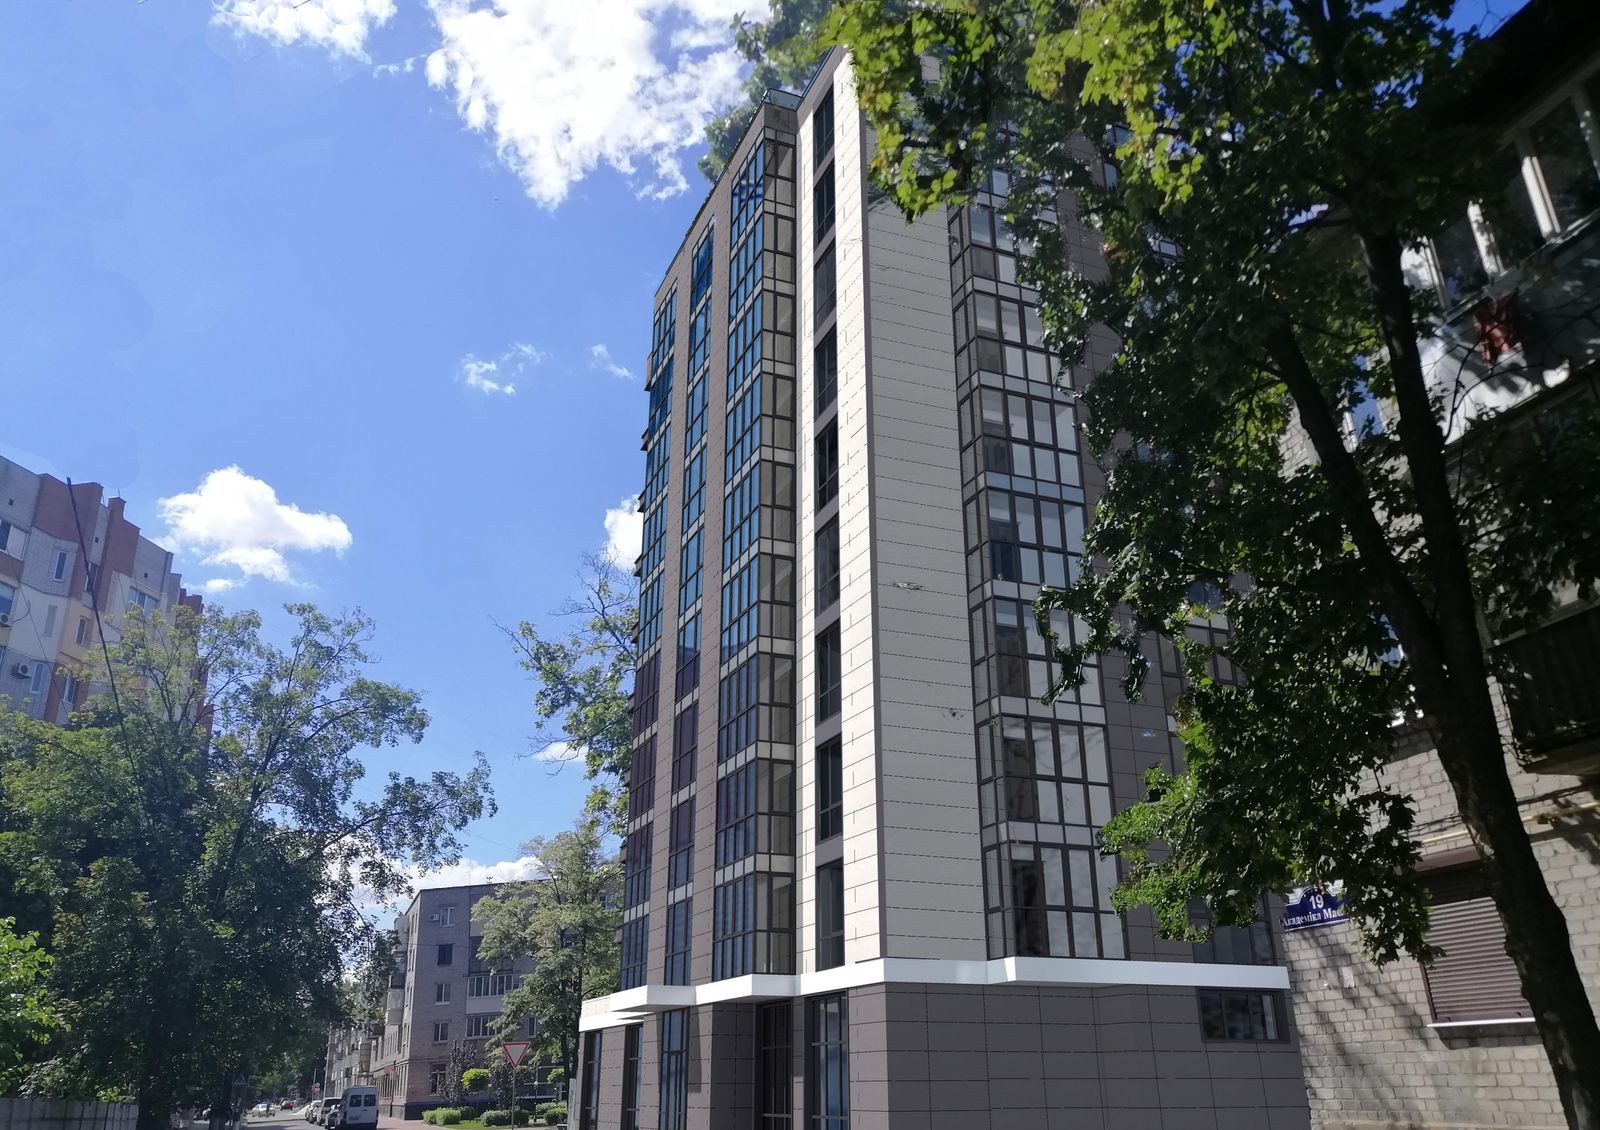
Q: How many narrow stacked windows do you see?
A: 9